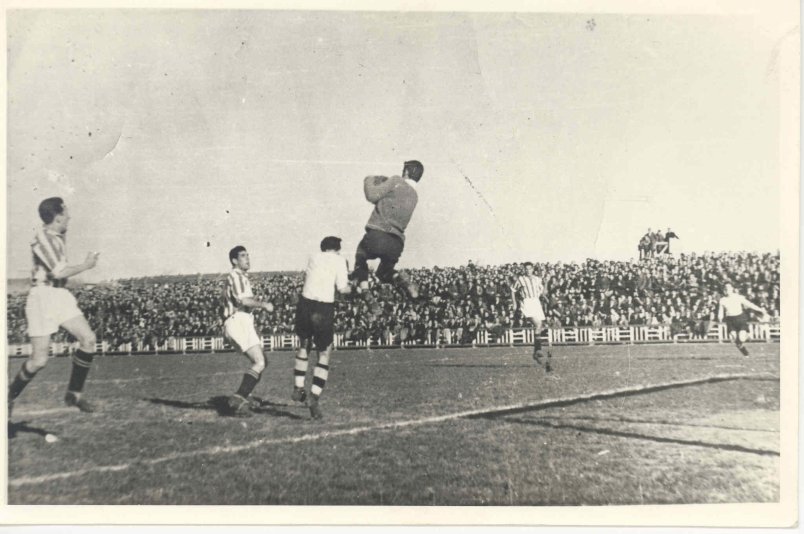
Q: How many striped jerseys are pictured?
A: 3